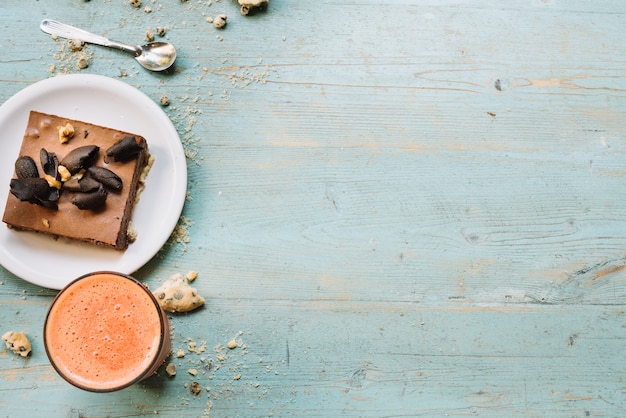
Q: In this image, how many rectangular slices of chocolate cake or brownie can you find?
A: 1